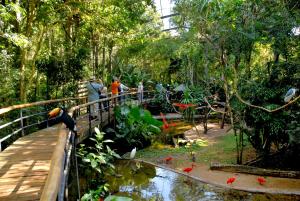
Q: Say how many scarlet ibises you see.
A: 6